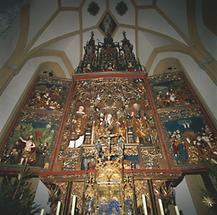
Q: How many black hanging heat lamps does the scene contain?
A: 0